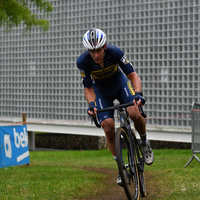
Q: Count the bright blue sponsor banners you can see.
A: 1